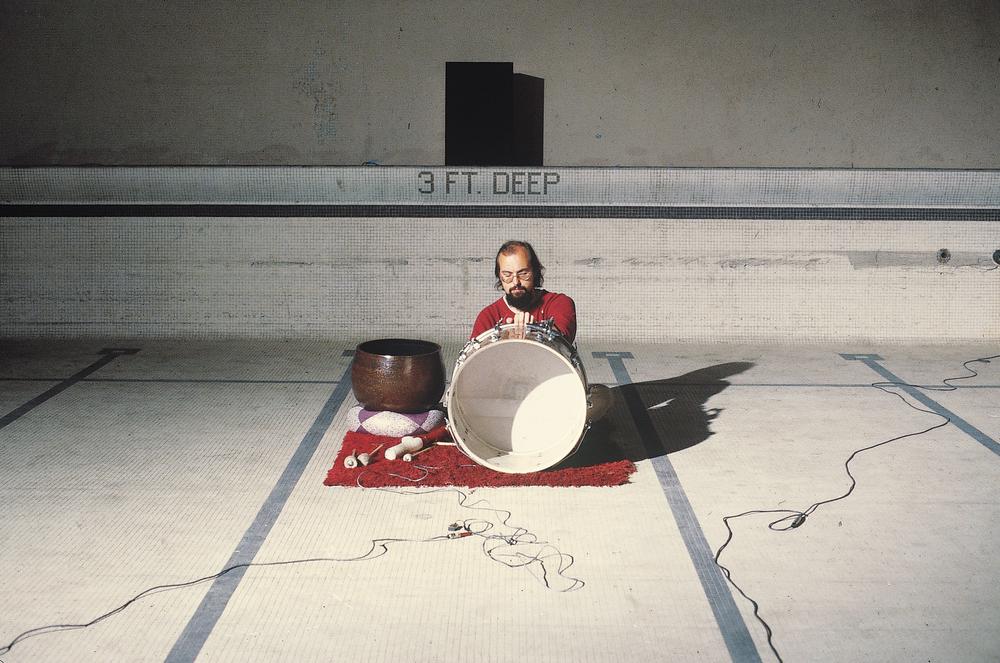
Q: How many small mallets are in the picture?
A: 3